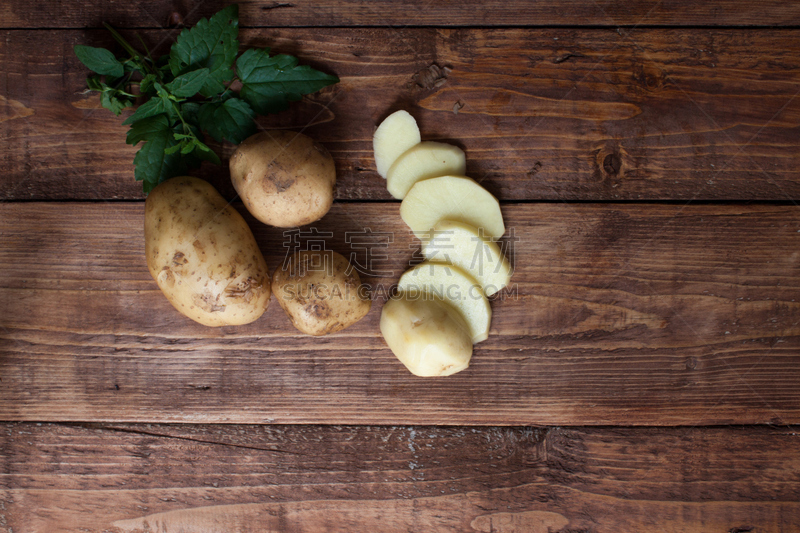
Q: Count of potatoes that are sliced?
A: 1